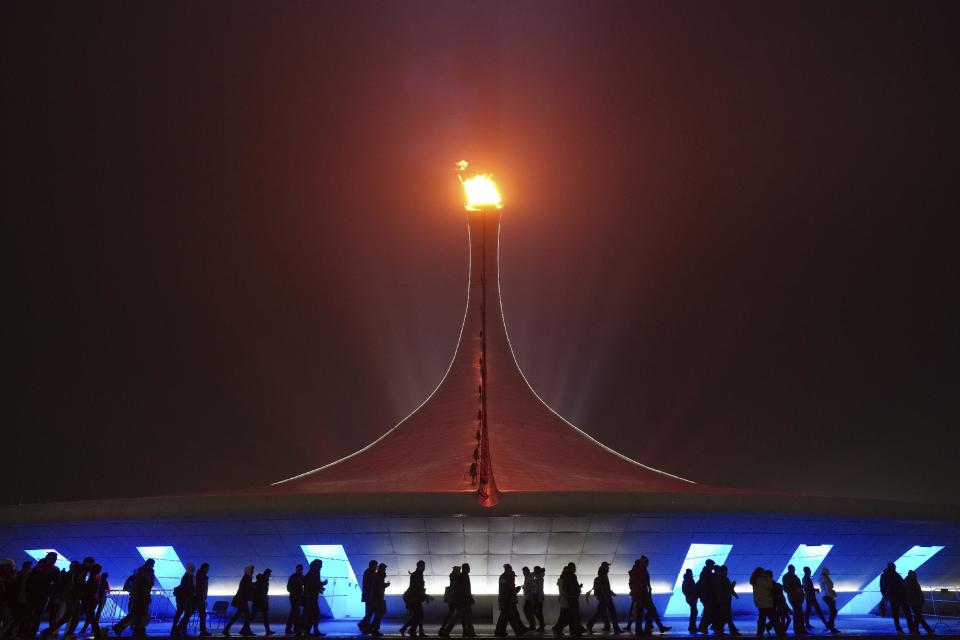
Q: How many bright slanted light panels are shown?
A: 6